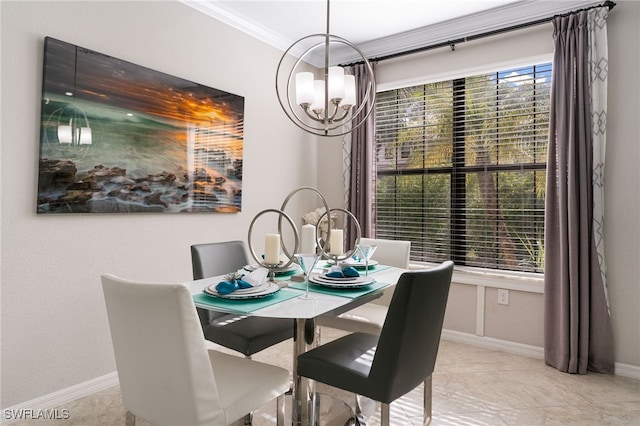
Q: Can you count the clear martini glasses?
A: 2